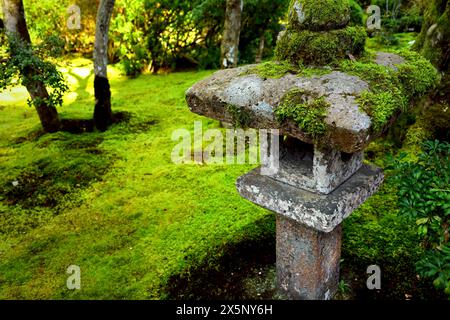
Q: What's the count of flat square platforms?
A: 1